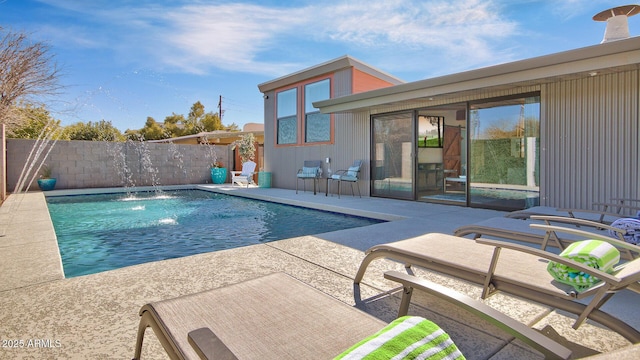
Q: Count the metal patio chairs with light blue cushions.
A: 2